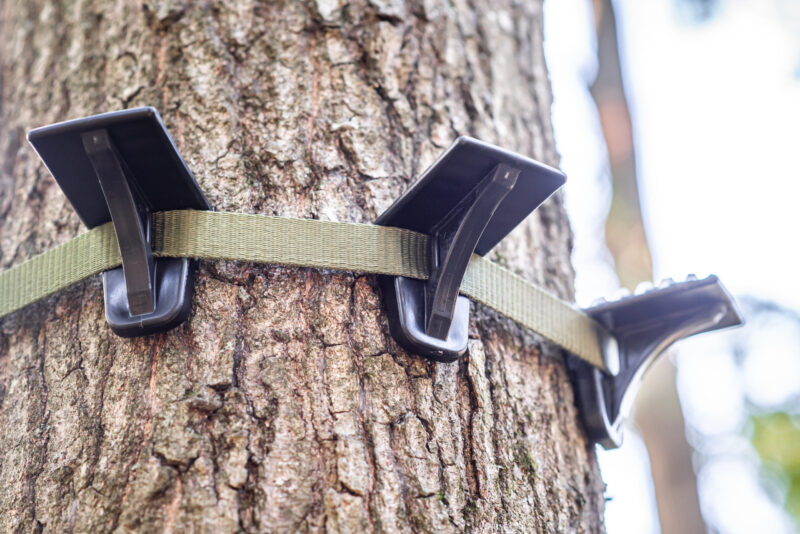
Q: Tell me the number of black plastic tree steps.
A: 3